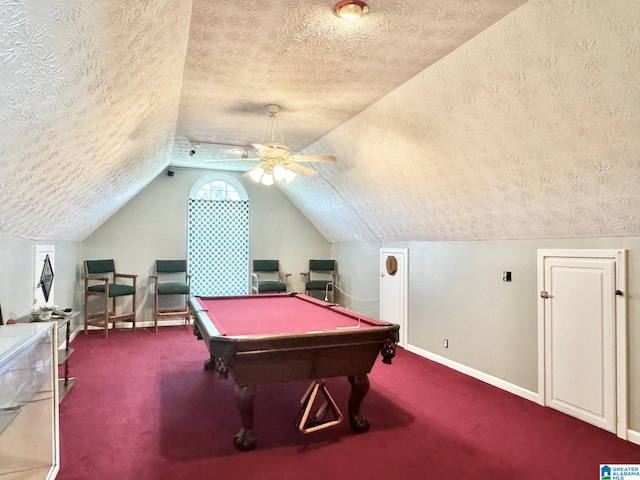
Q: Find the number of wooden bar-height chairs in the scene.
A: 4